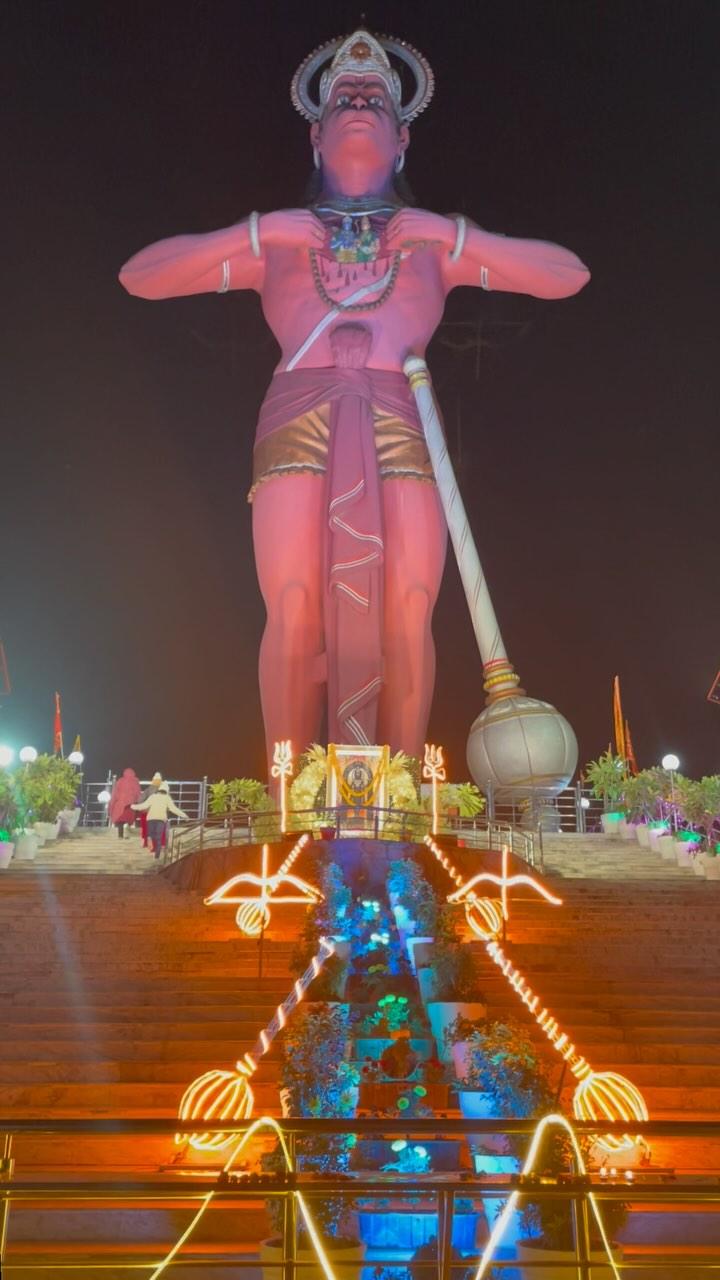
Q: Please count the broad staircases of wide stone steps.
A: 2